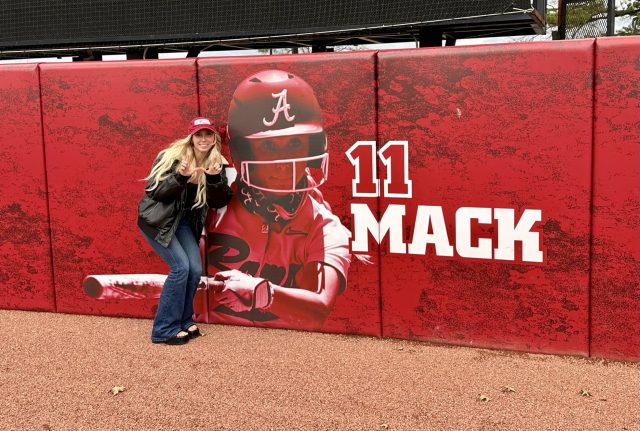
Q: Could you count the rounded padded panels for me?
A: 5